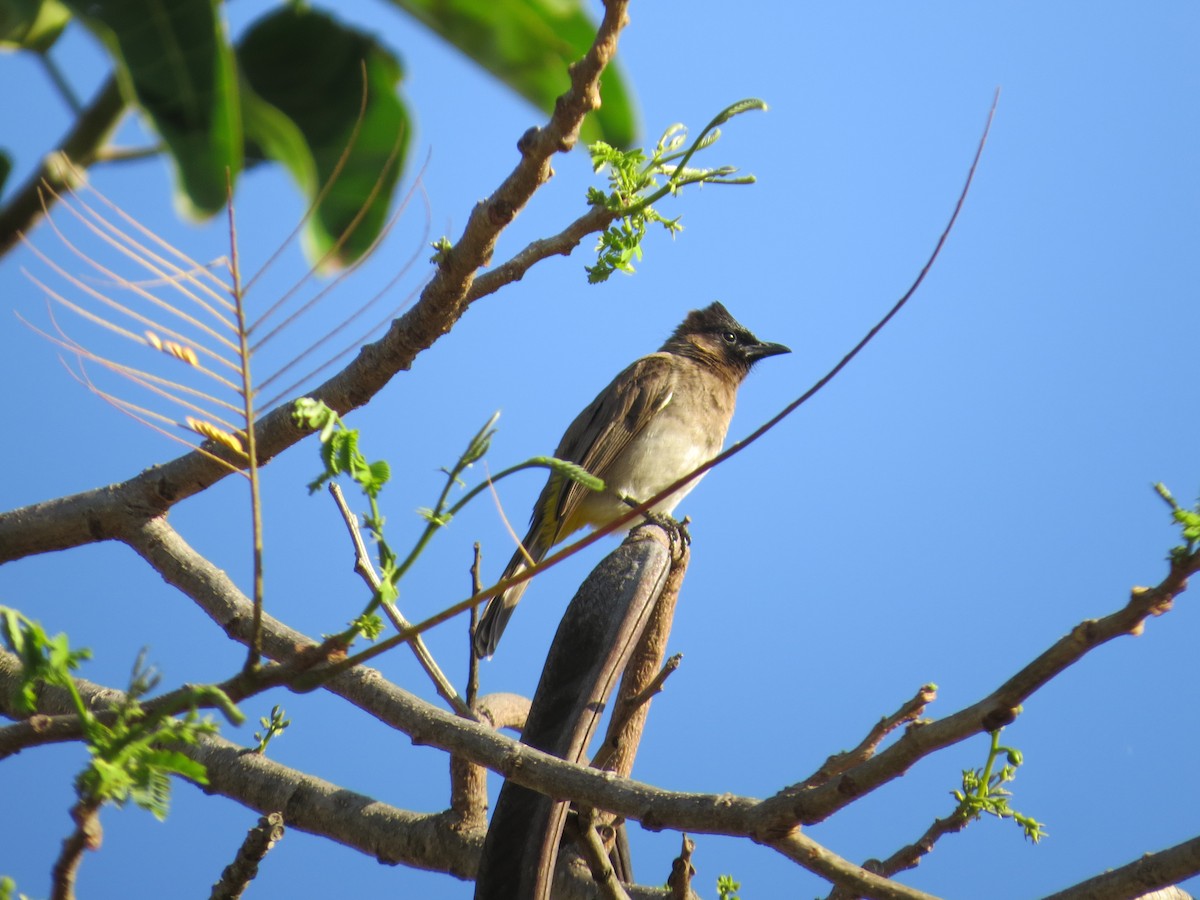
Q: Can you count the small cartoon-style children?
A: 0